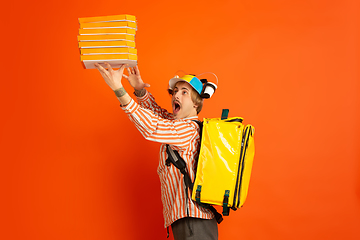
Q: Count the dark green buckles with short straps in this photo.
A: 2